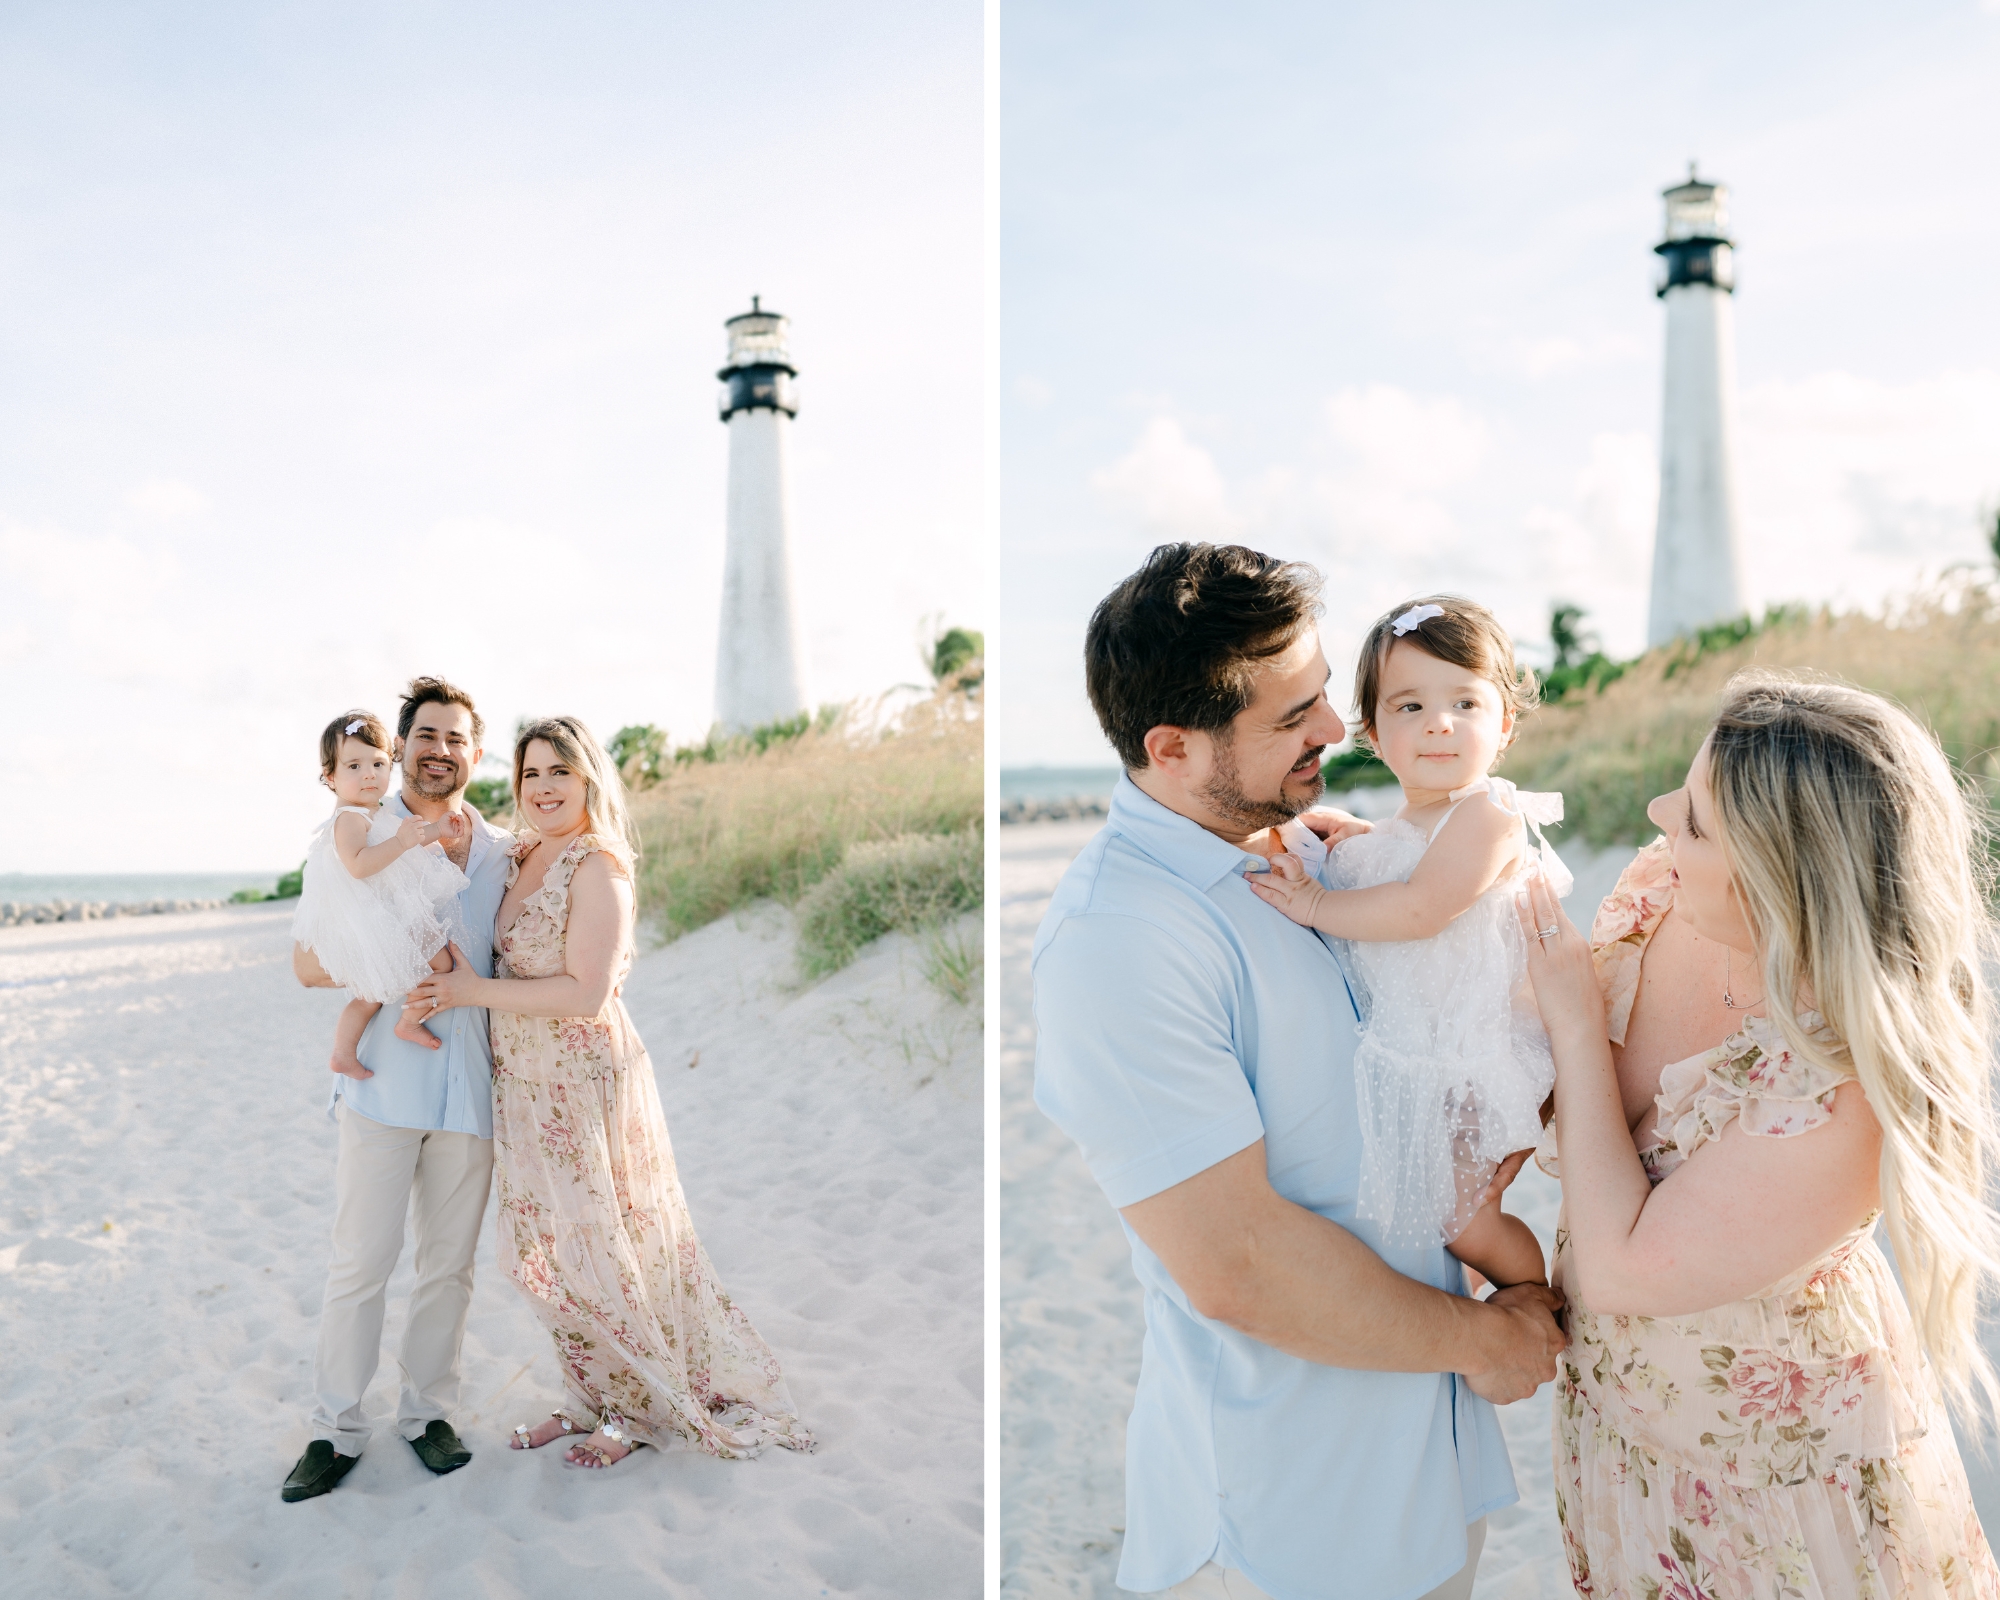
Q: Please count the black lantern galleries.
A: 2